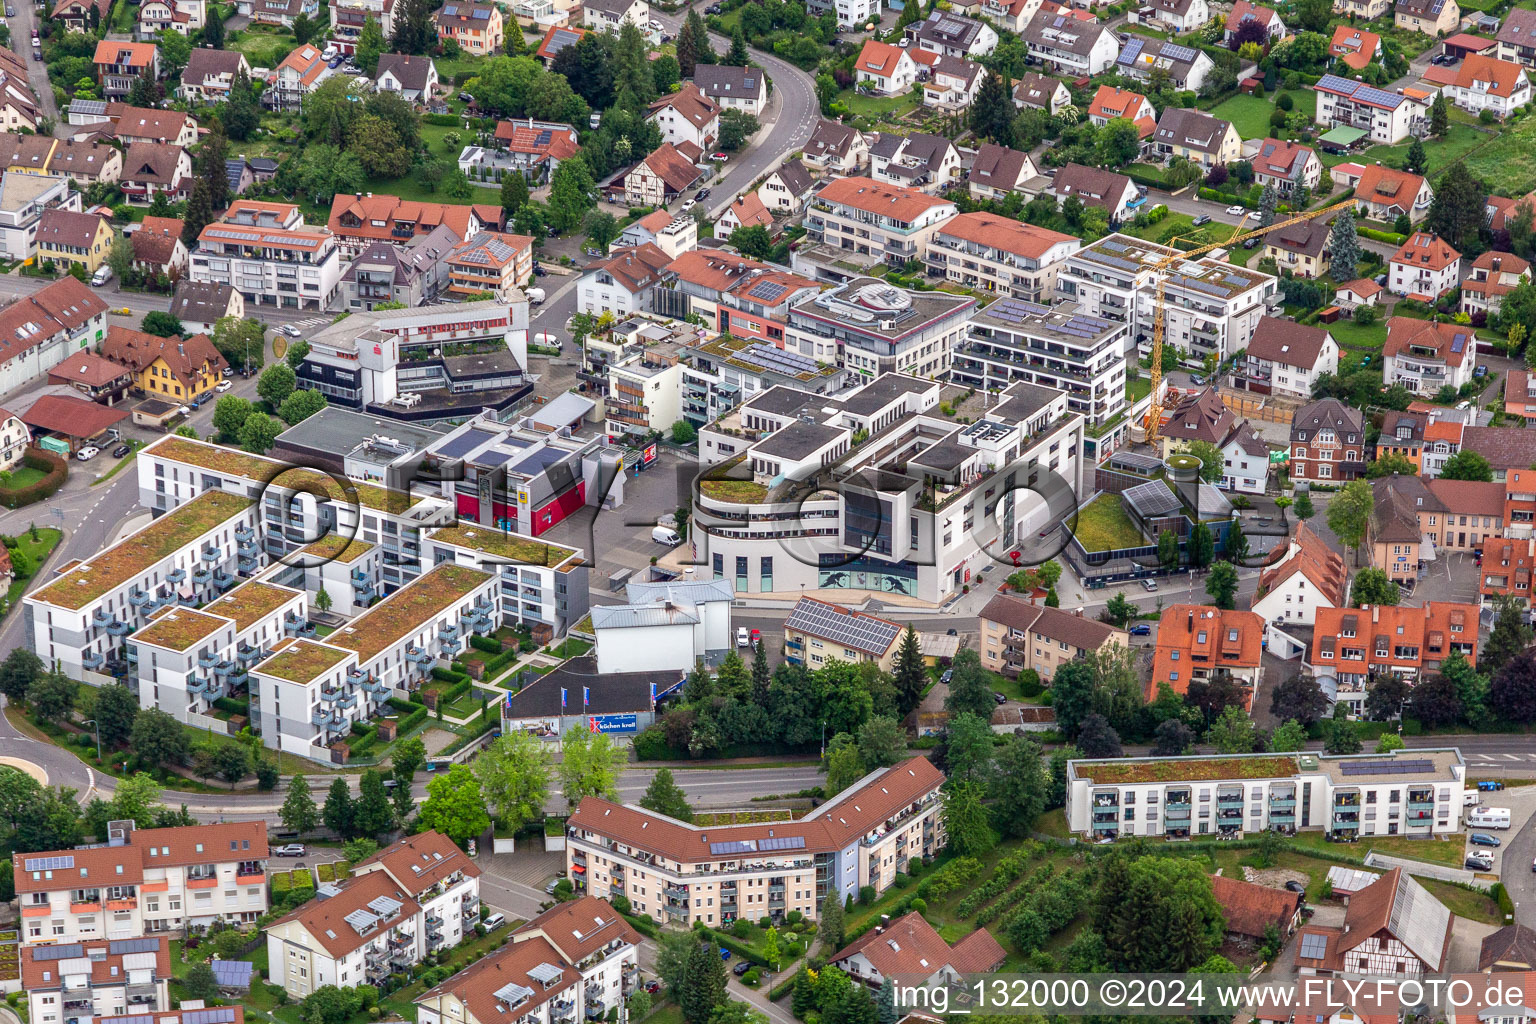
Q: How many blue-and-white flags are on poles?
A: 4